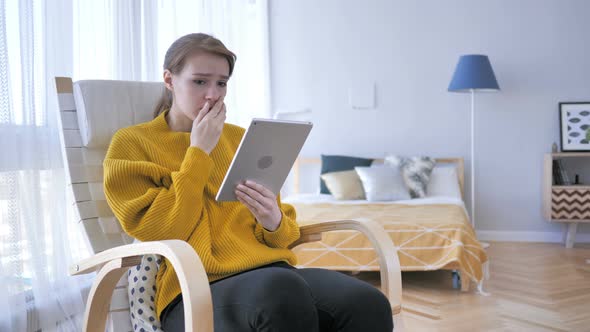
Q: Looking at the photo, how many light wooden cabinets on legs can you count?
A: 1